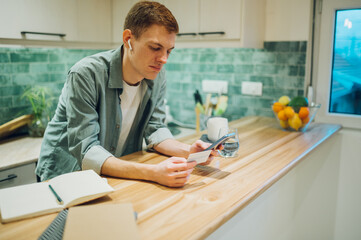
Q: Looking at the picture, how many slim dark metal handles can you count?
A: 4